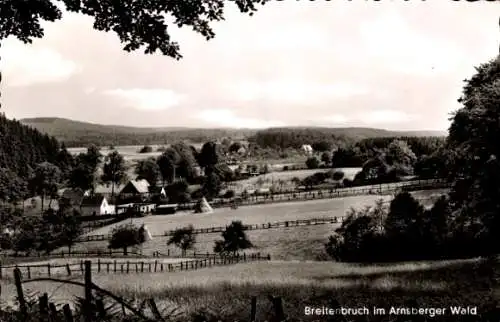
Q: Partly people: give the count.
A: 0